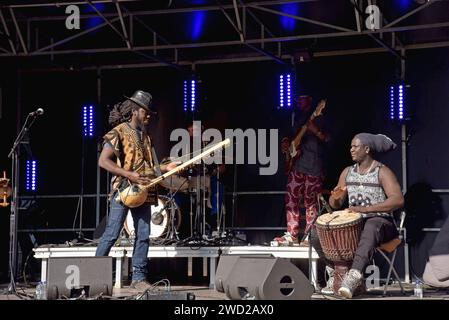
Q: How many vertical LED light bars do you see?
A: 5